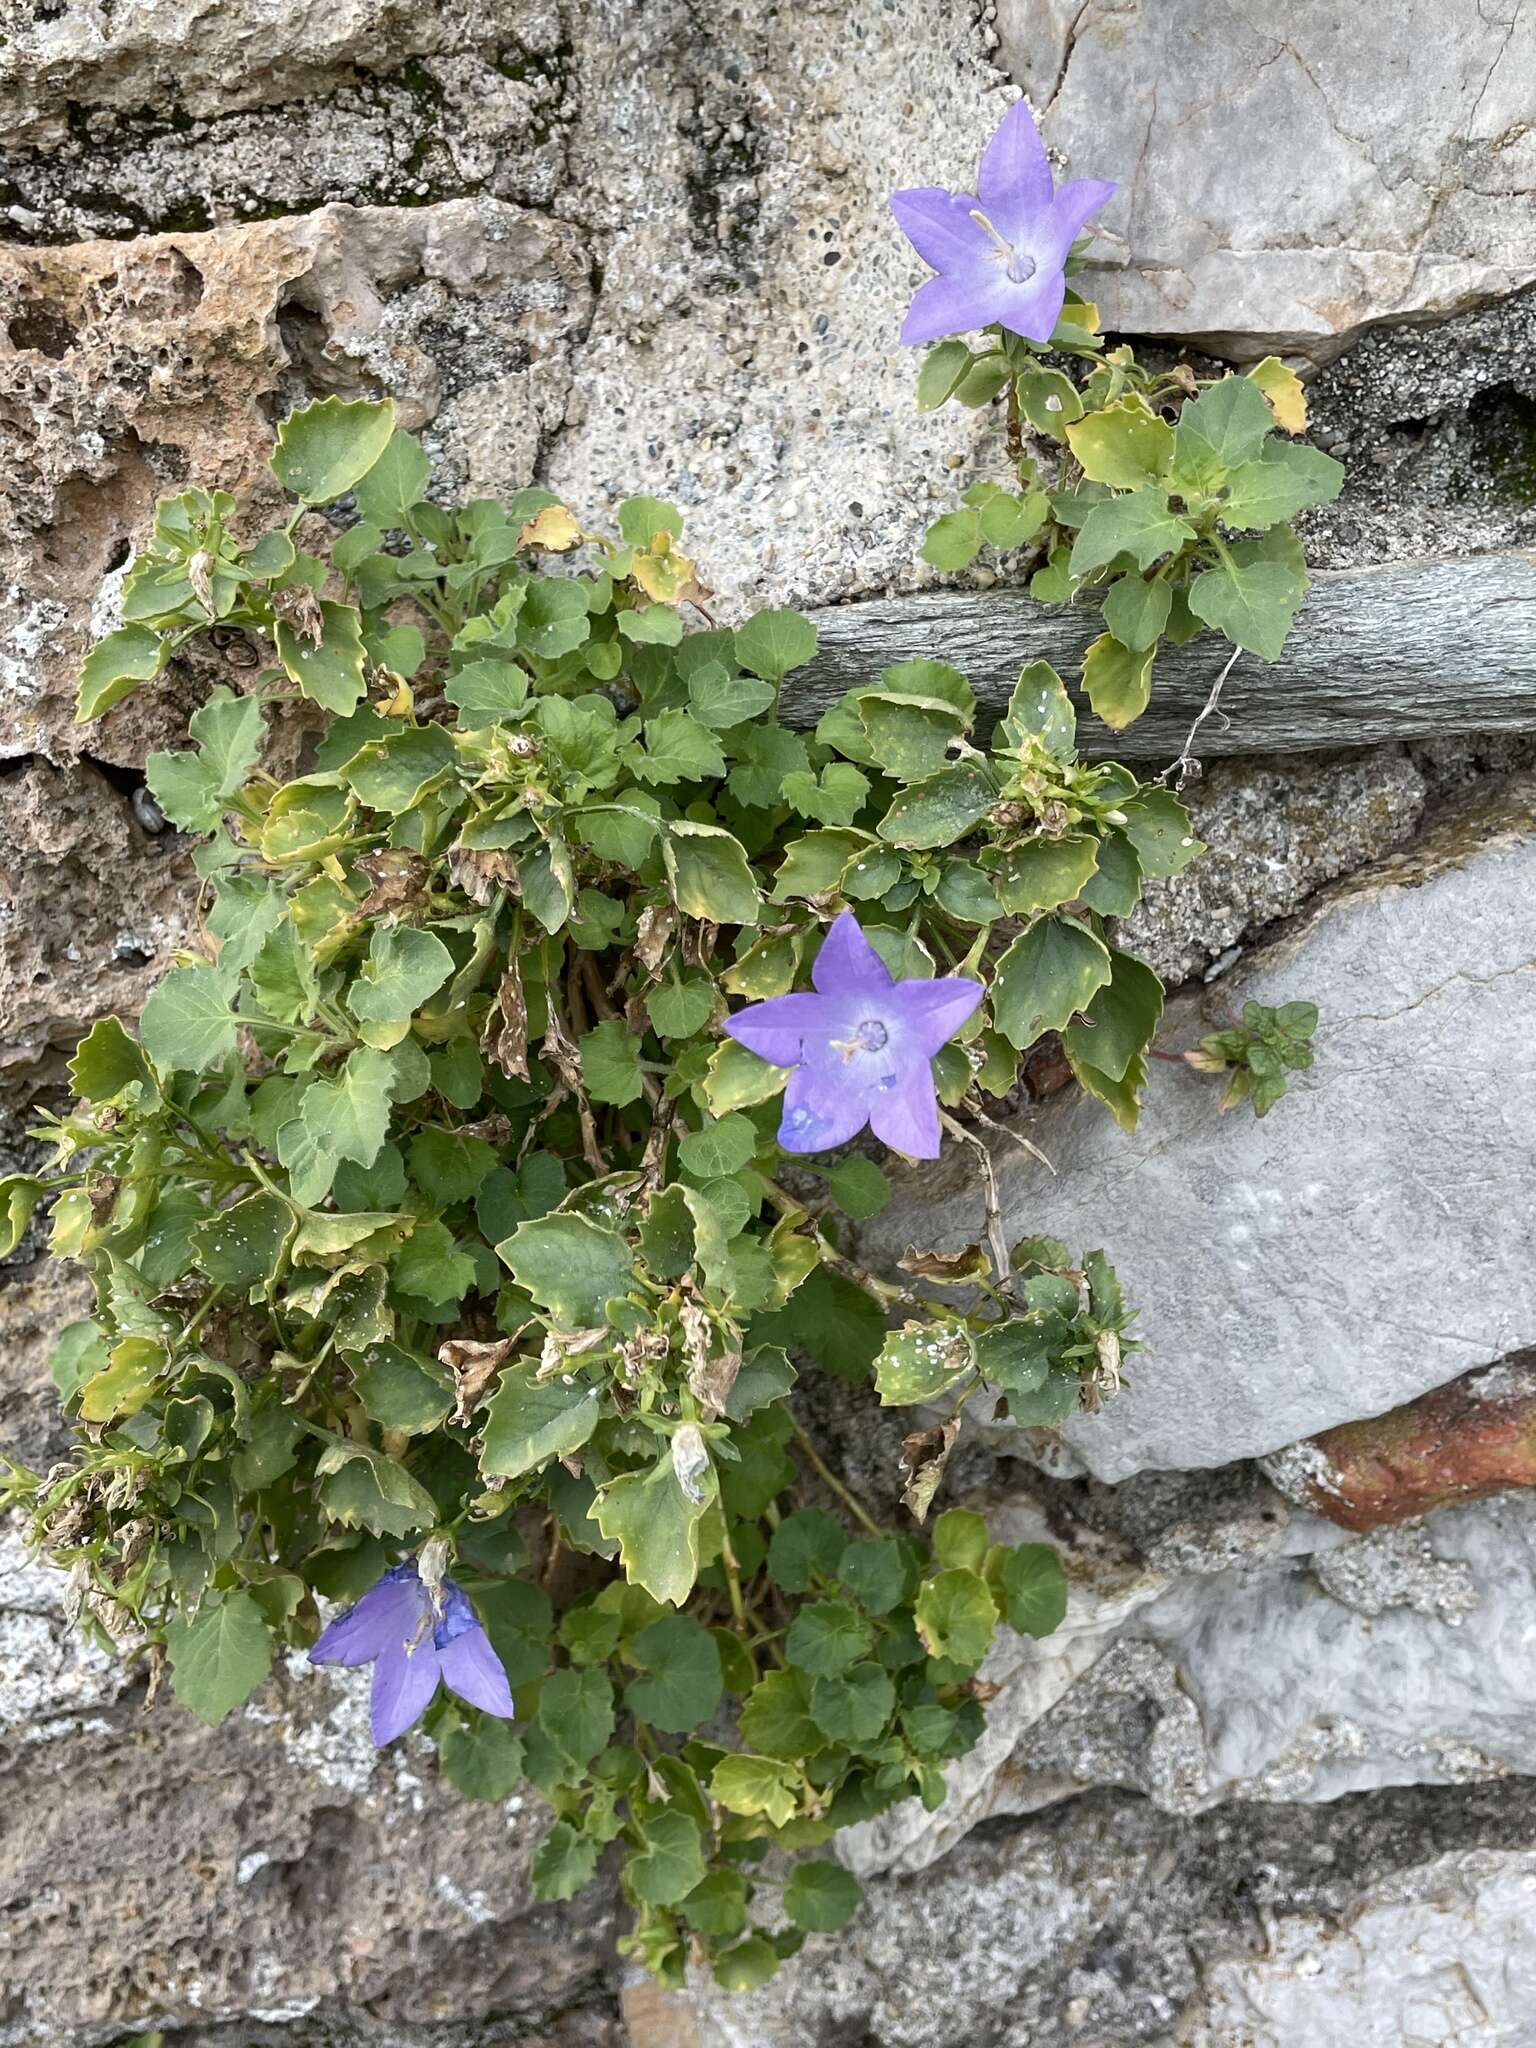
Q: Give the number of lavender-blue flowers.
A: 3